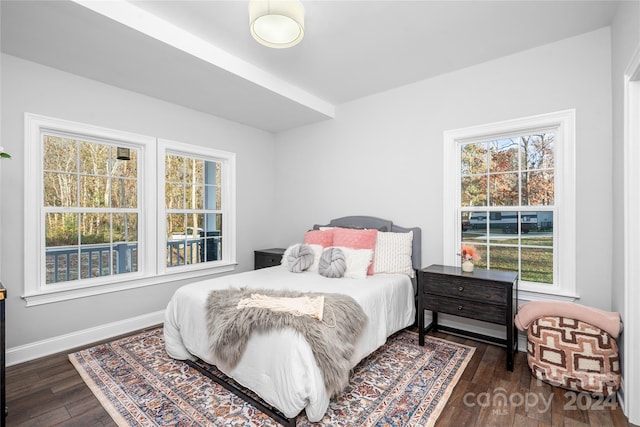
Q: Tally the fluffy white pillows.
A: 2